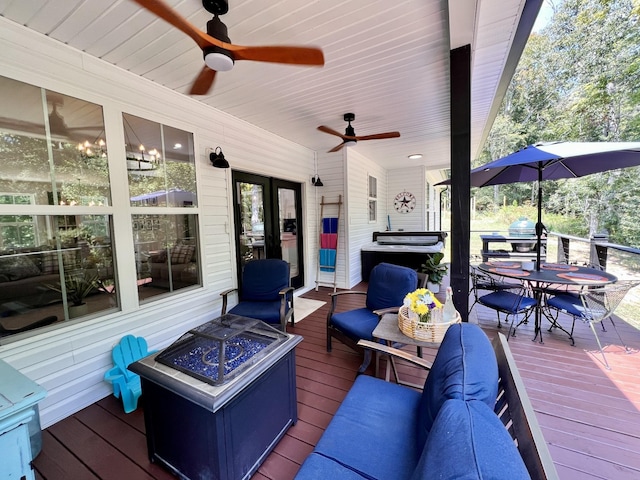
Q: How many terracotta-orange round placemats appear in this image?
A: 4